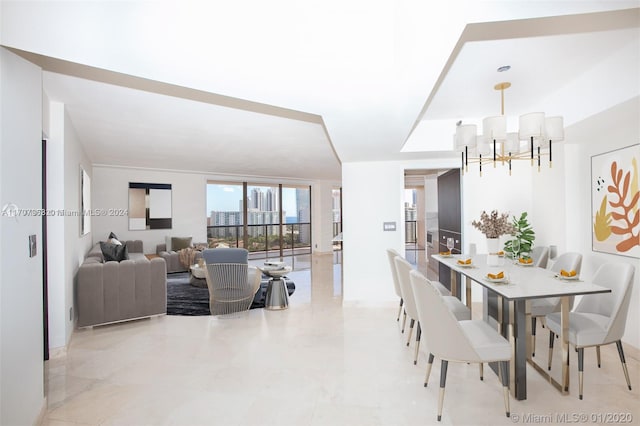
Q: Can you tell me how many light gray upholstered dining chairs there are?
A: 6